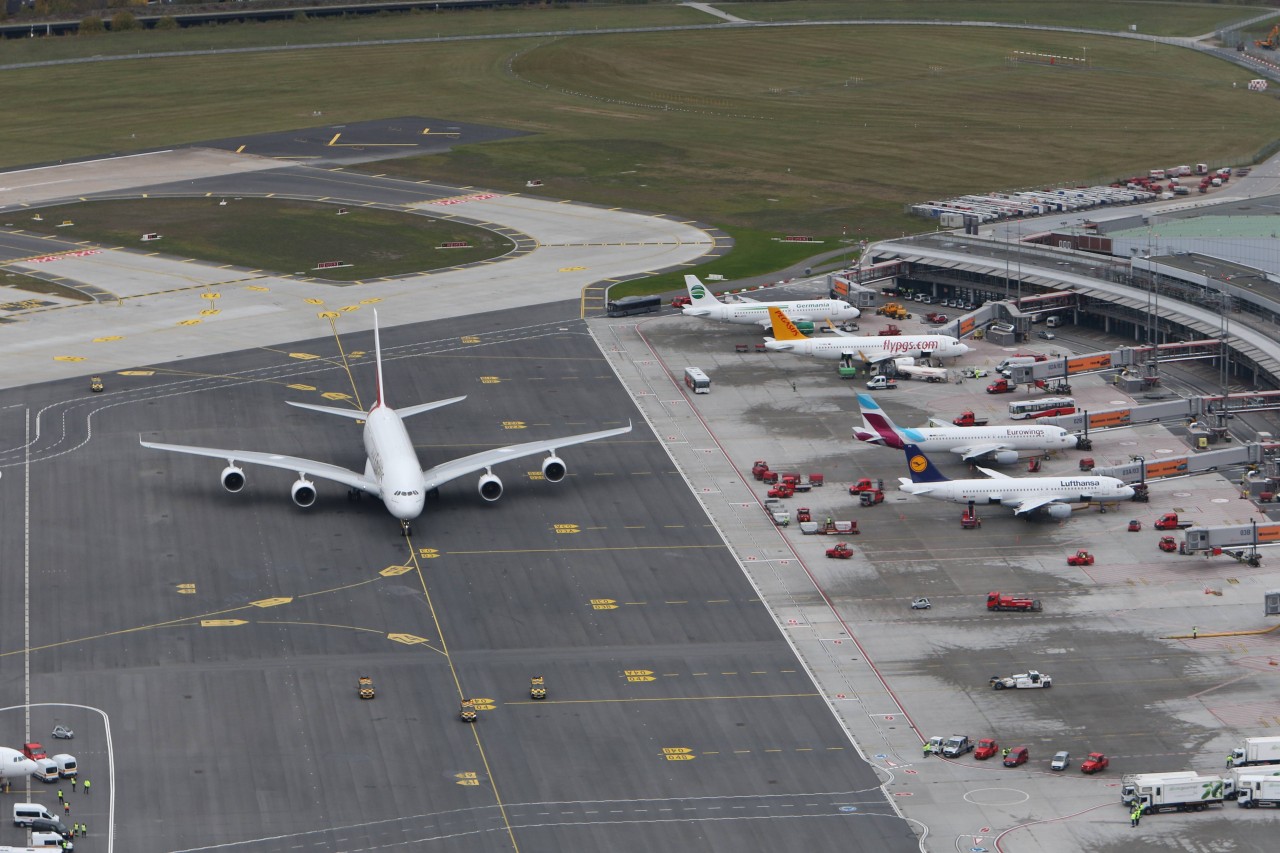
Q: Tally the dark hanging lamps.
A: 0